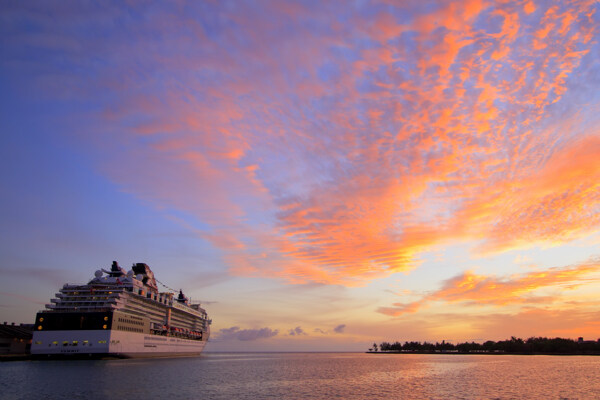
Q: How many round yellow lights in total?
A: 4